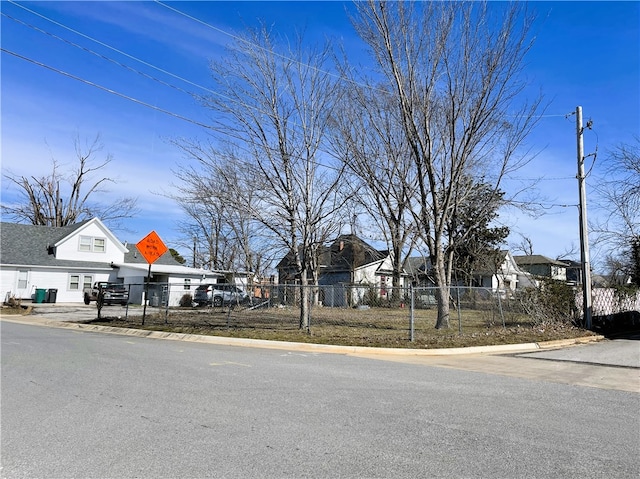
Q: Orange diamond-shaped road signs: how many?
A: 1